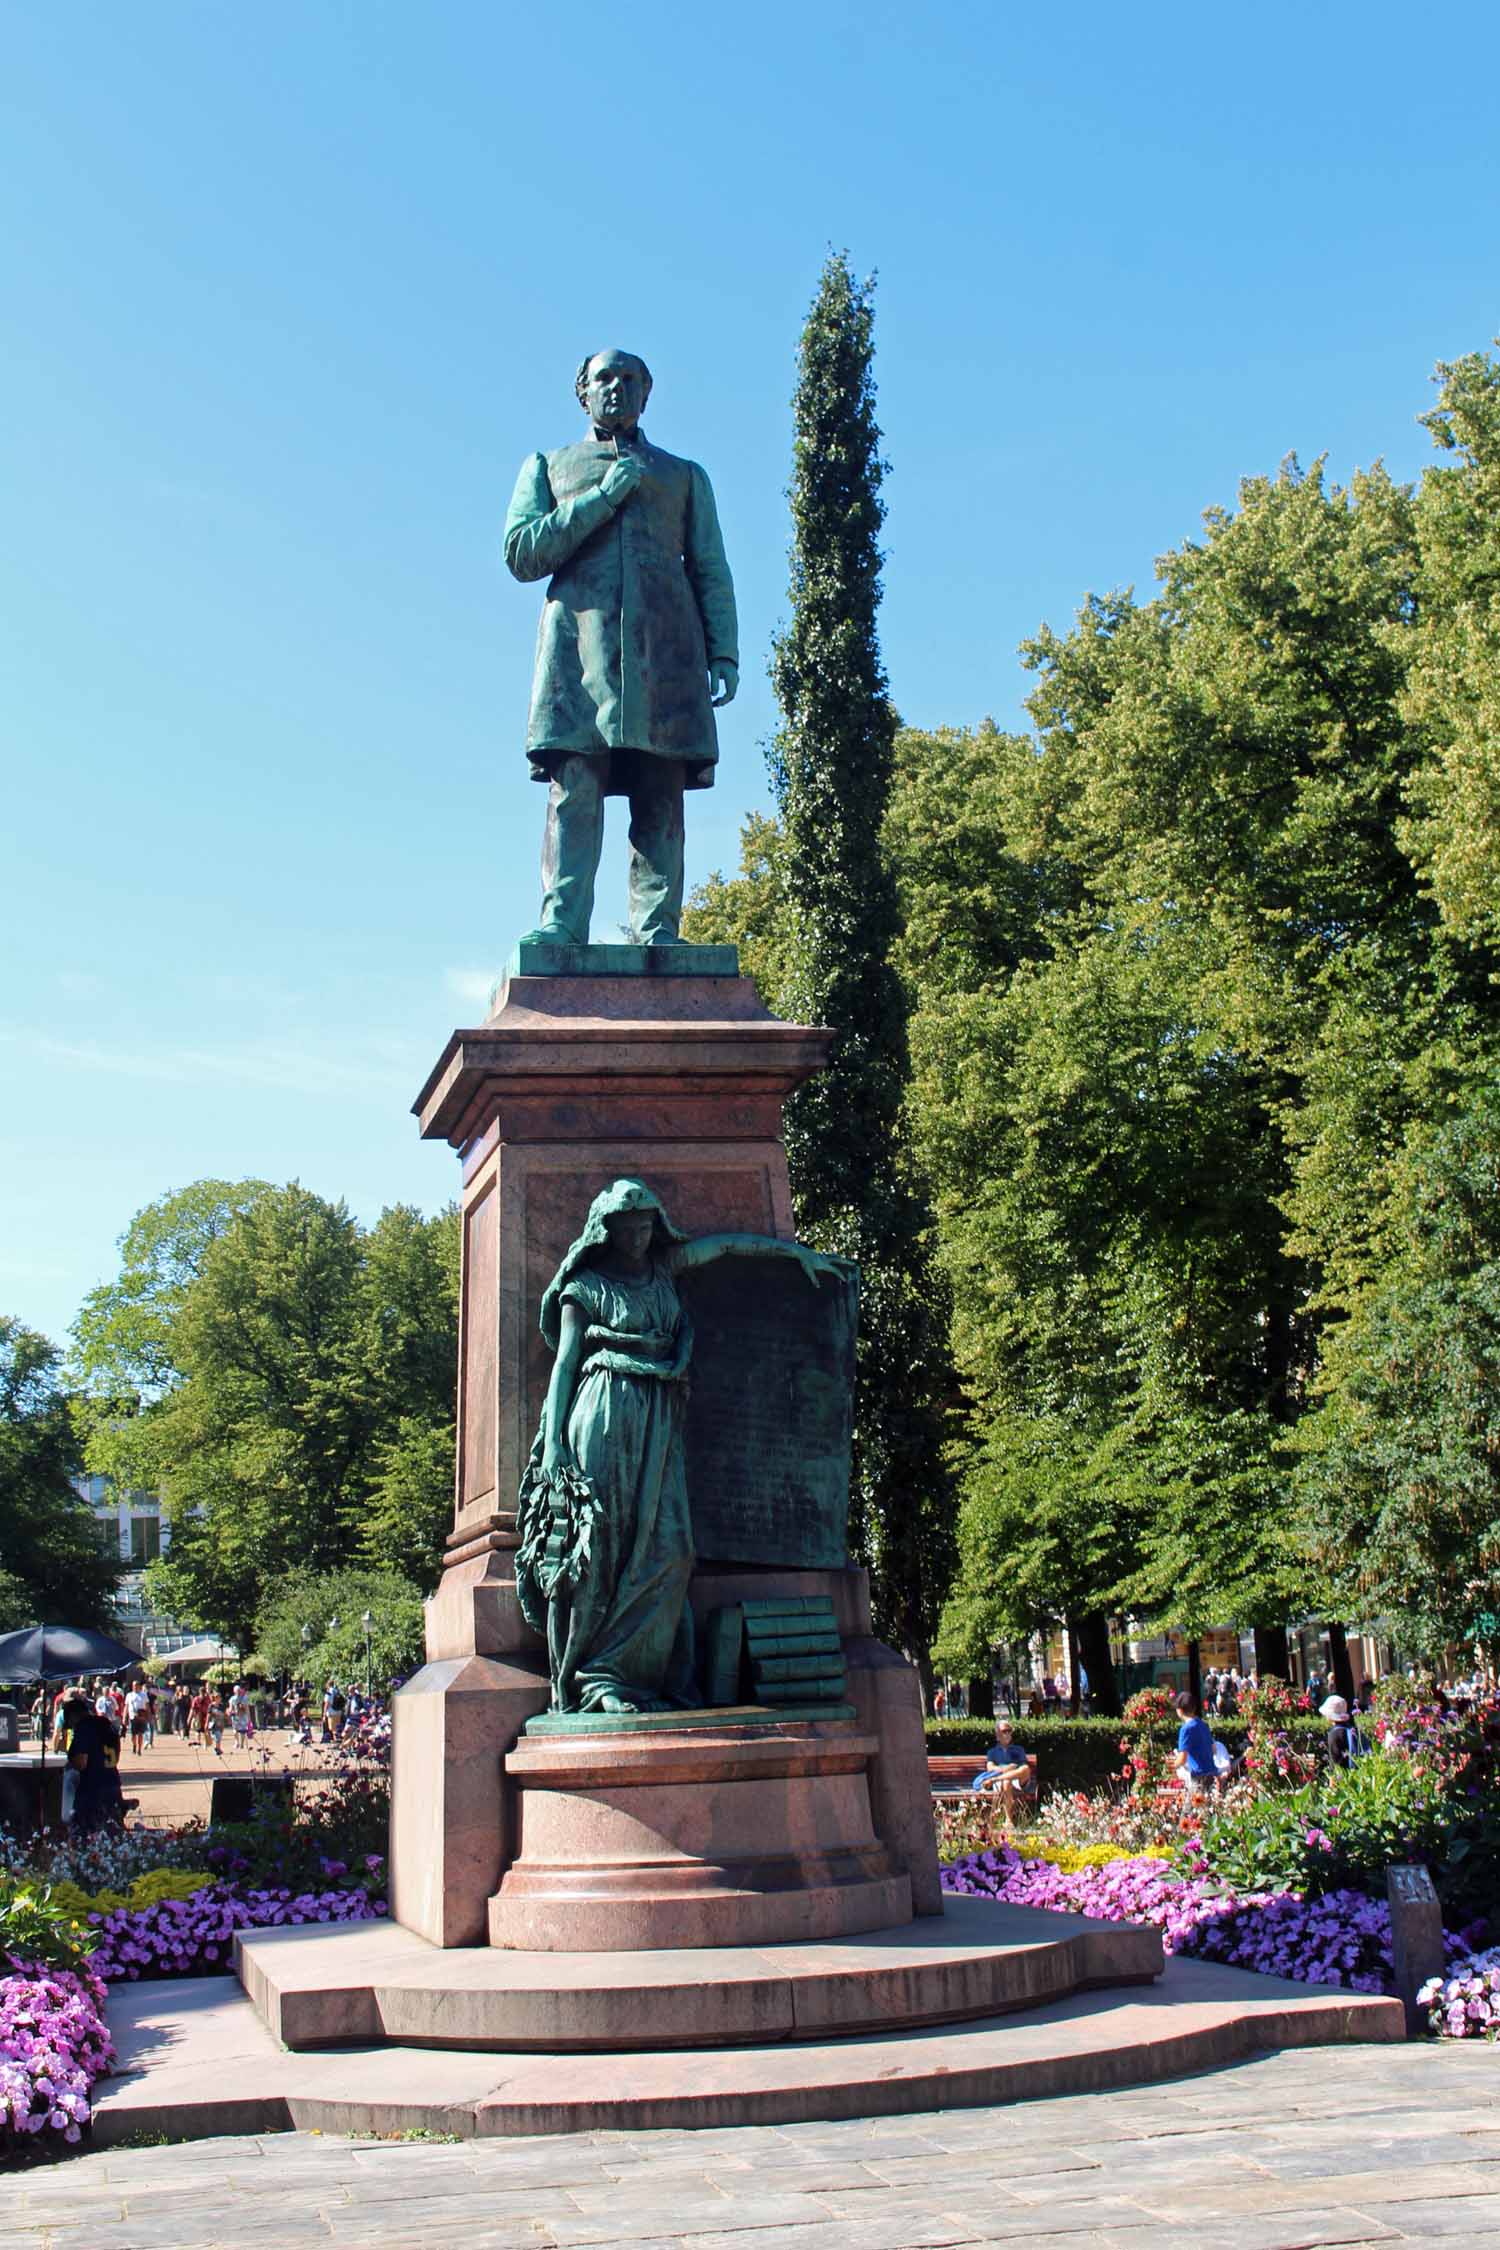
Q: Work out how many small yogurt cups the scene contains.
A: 0